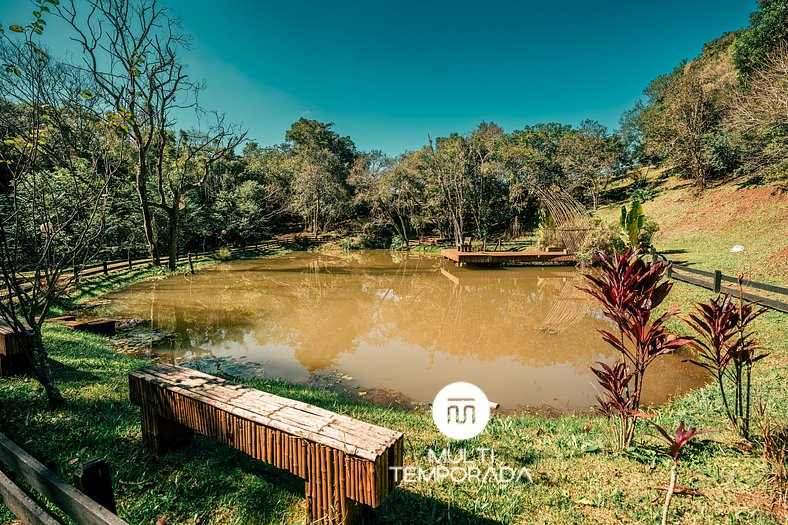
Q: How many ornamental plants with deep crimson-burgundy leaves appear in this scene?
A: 3